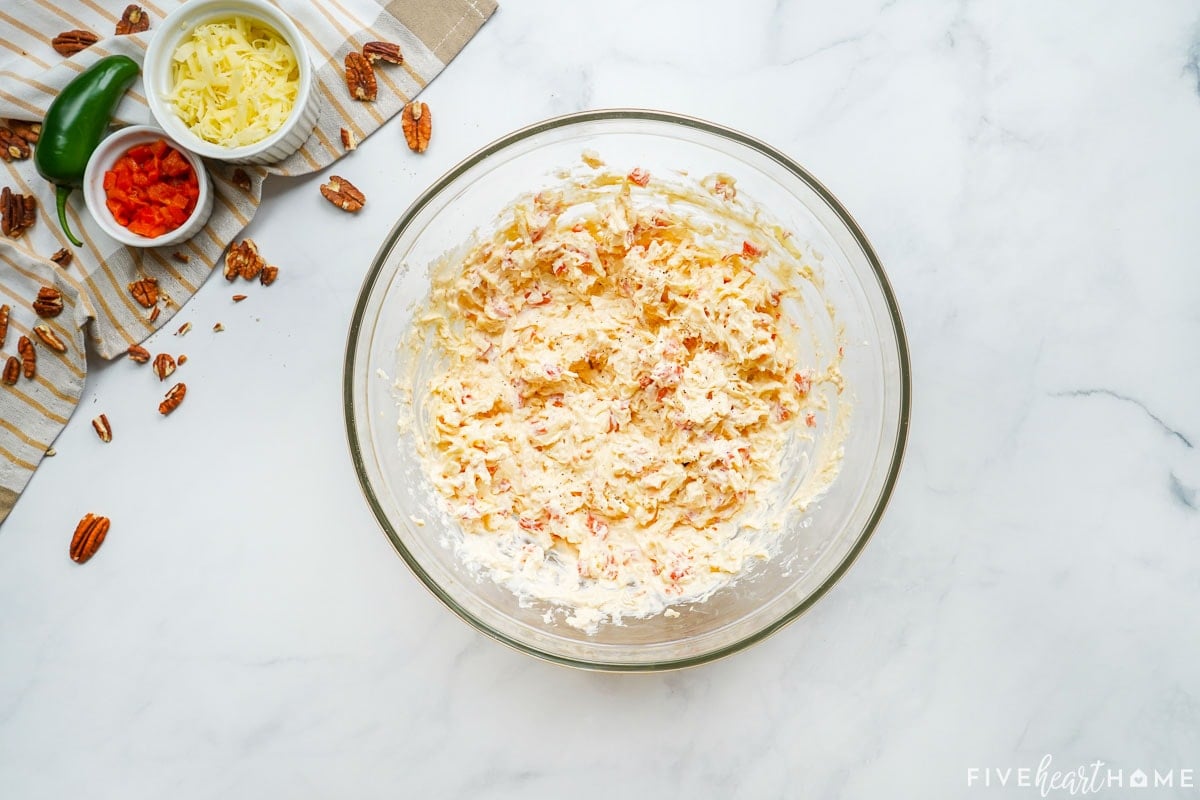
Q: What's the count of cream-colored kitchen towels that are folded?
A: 1